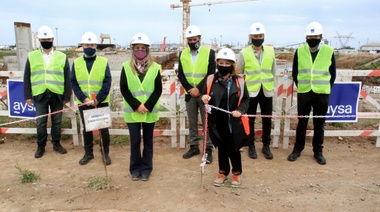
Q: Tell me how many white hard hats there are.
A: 7